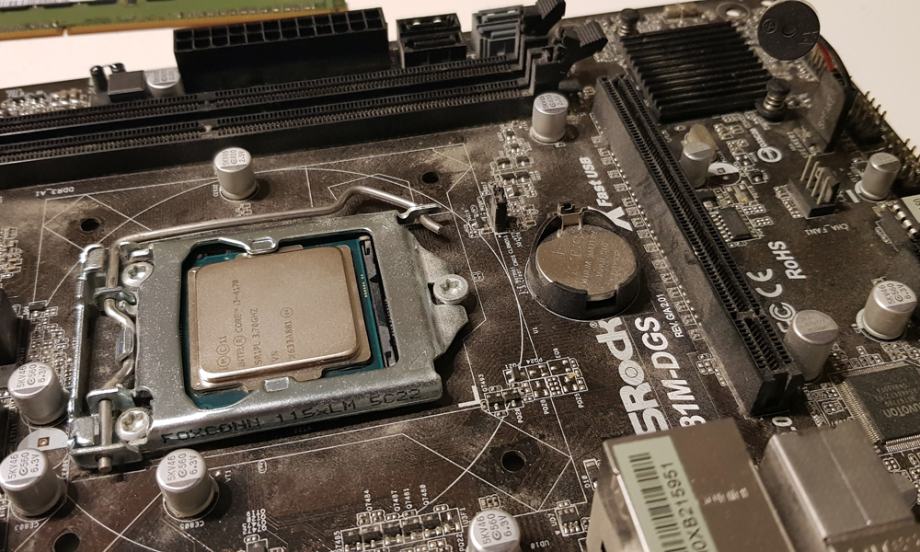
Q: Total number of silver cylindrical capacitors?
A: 11